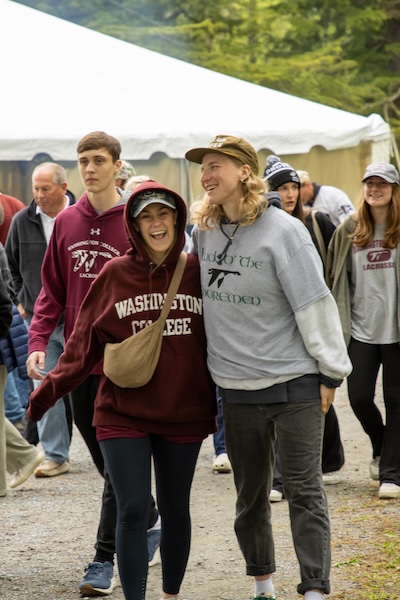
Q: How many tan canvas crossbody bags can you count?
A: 1